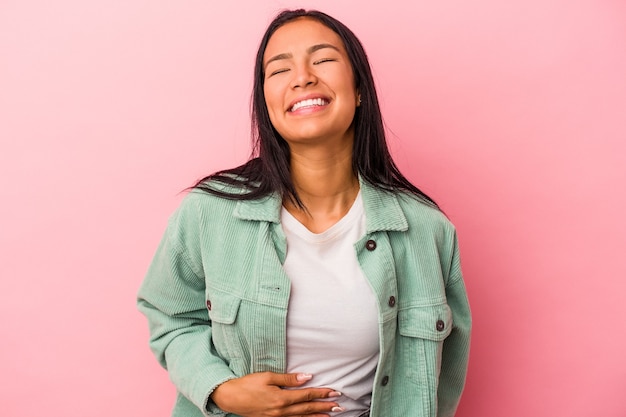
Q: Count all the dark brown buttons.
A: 5